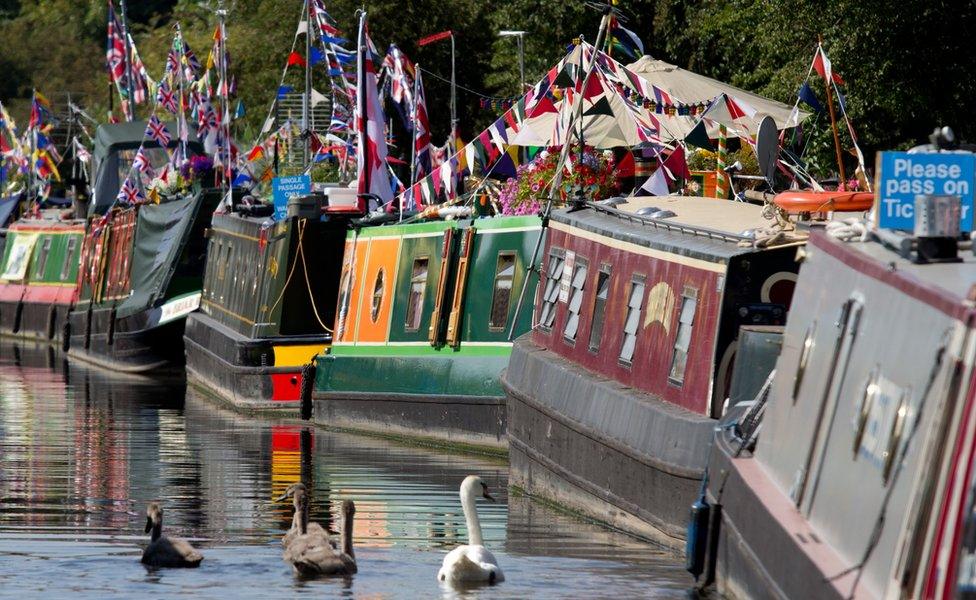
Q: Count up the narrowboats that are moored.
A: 6